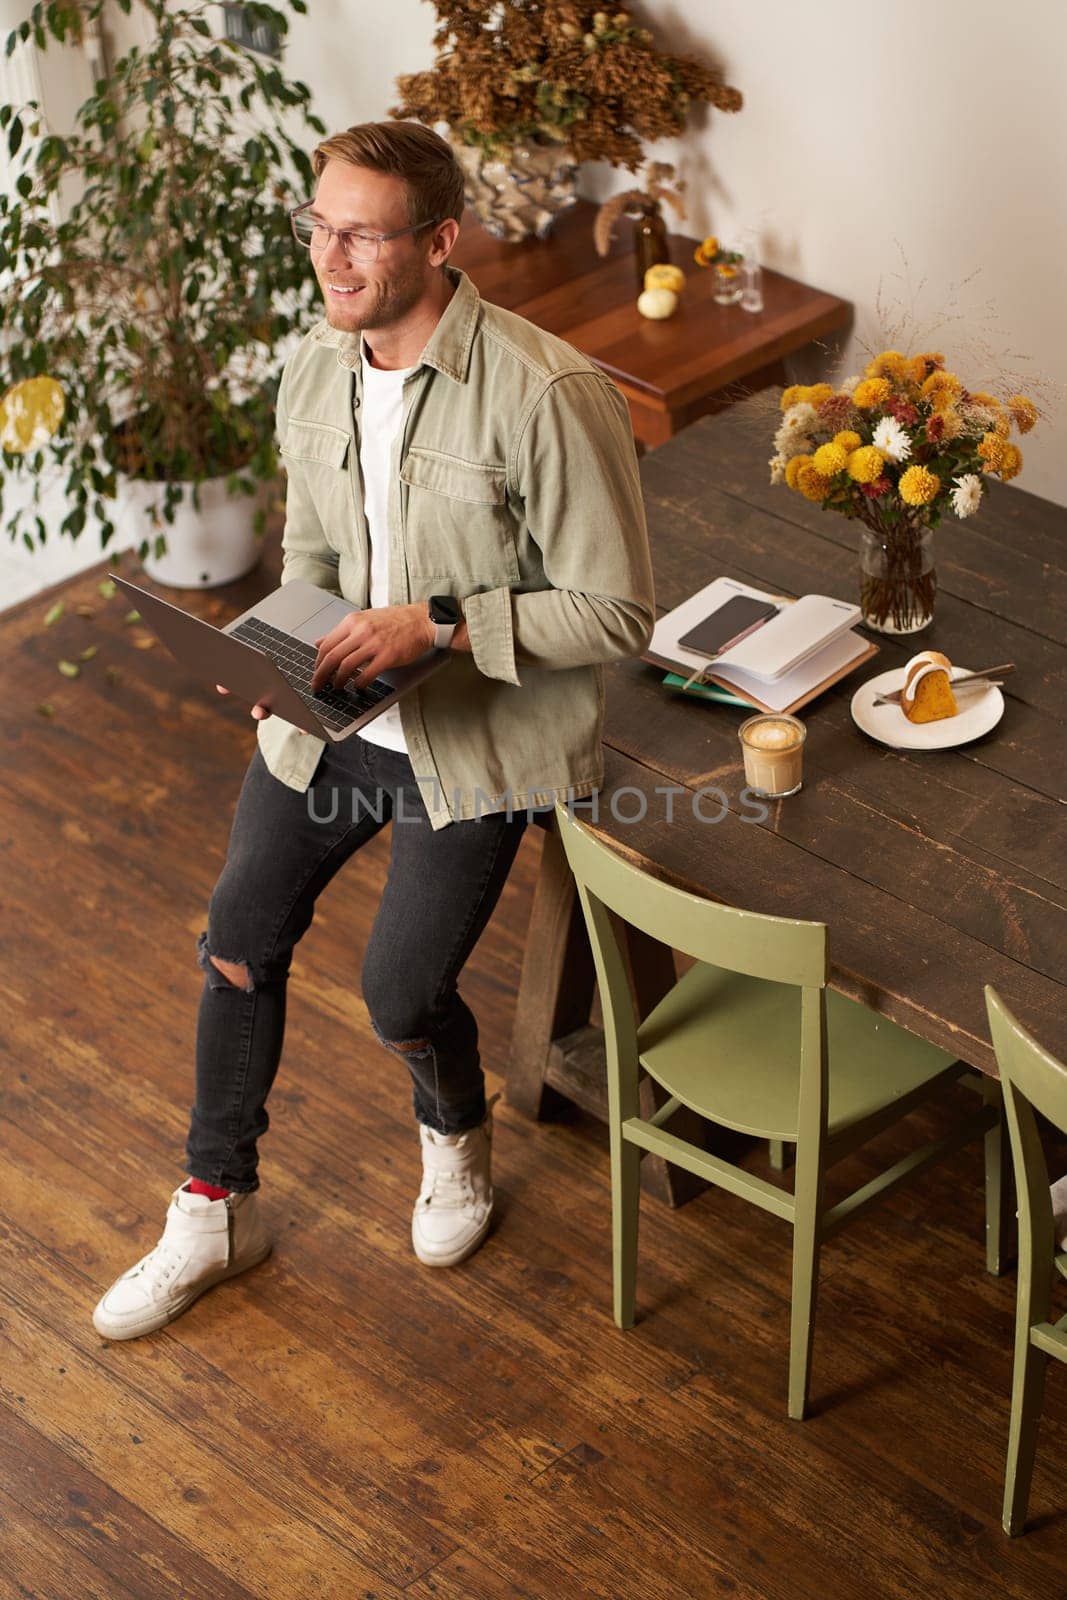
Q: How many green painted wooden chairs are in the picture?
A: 2